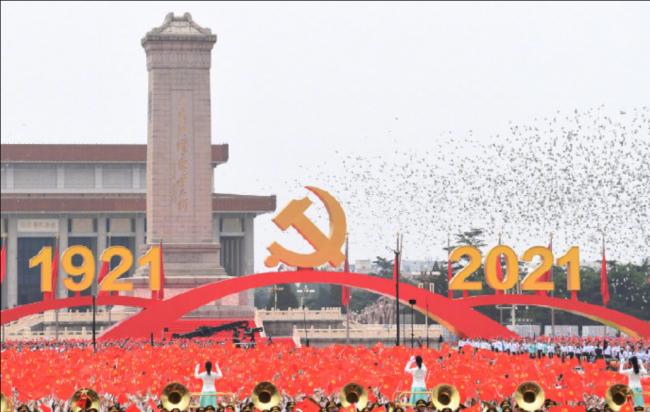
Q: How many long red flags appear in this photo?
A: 10